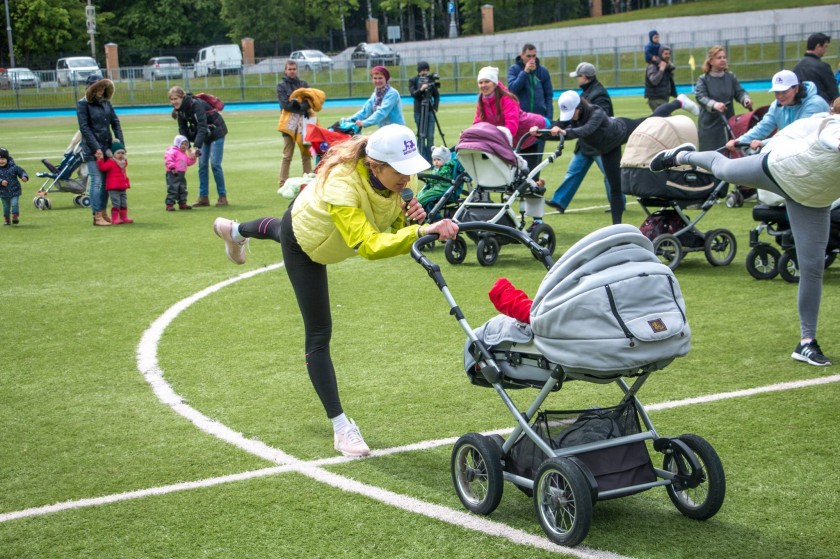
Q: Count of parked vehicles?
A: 6